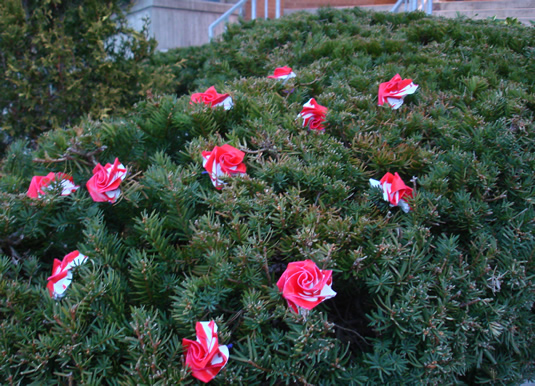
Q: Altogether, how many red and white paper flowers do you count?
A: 11